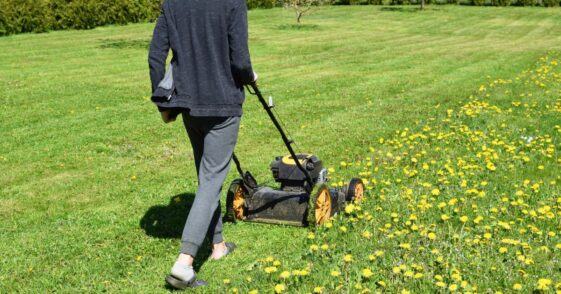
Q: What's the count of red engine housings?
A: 0